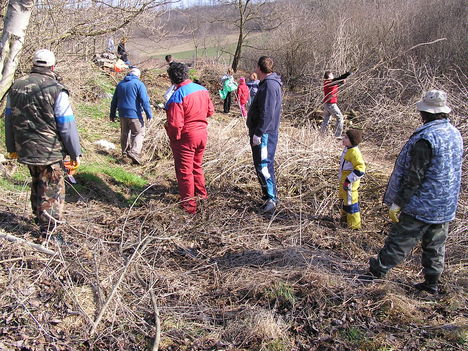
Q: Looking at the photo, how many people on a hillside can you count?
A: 12